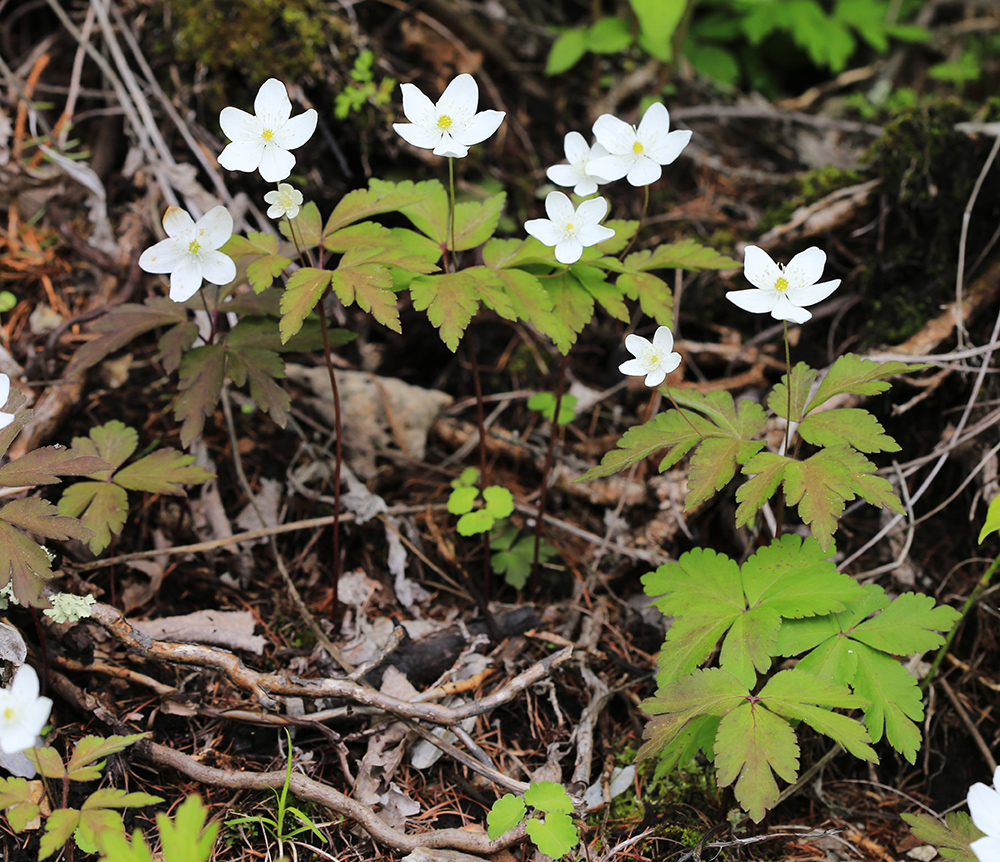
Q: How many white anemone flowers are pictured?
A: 12